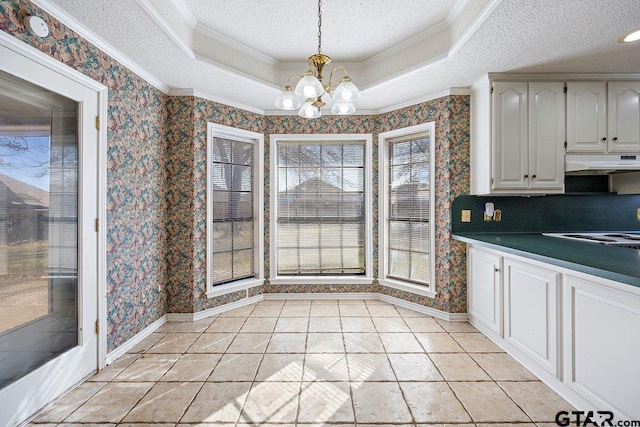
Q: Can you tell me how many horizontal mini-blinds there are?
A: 3